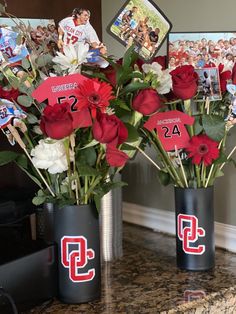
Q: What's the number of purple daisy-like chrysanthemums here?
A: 0